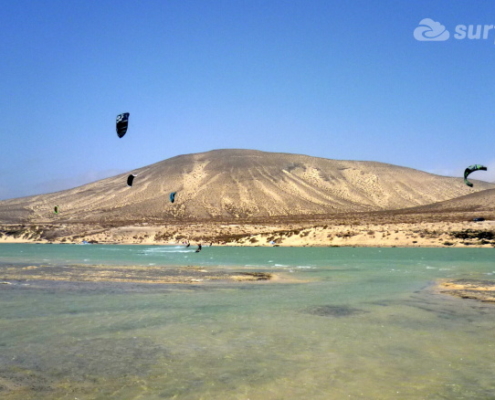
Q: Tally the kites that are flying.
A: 5